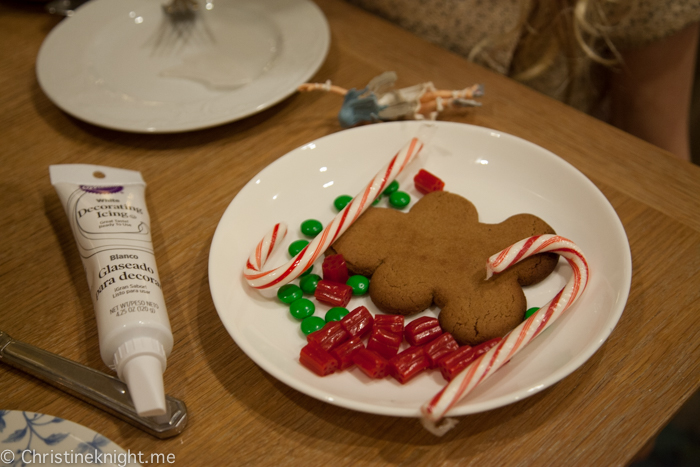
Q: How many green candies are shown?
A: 14